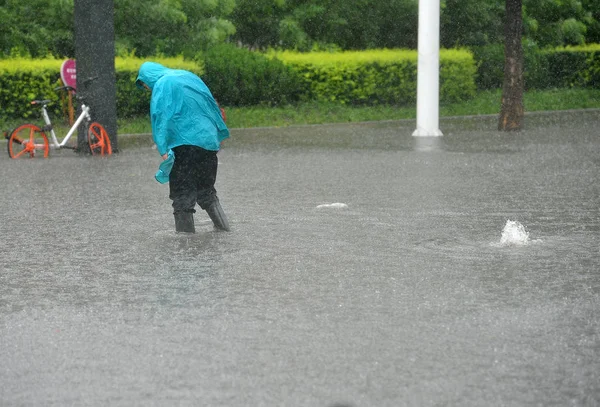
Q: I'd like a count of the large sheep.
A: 0